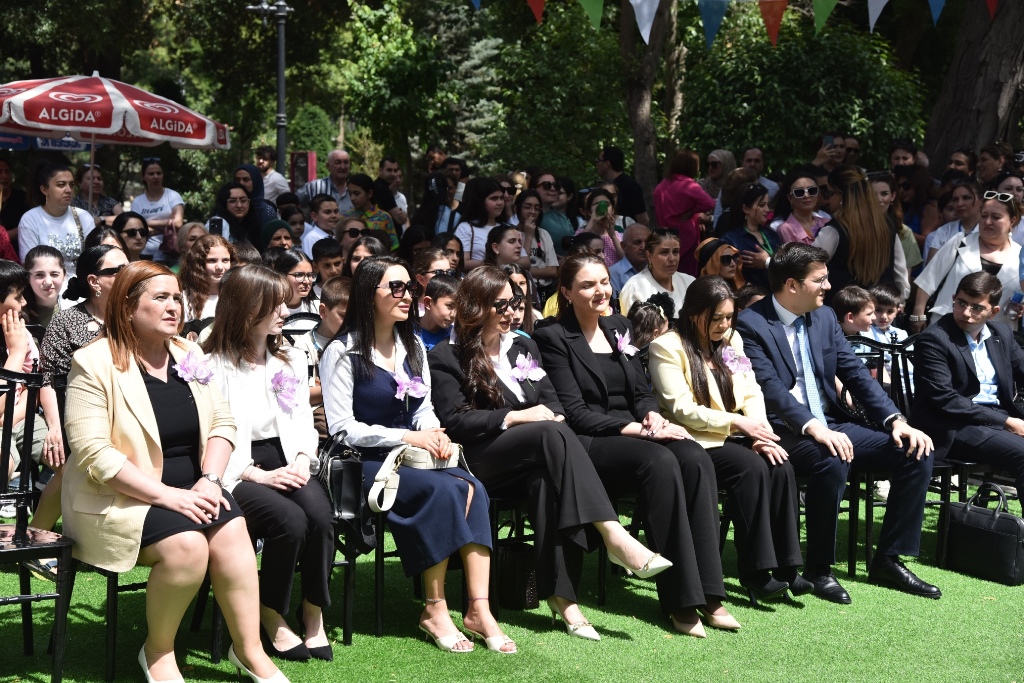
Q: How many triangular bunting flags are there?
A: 10